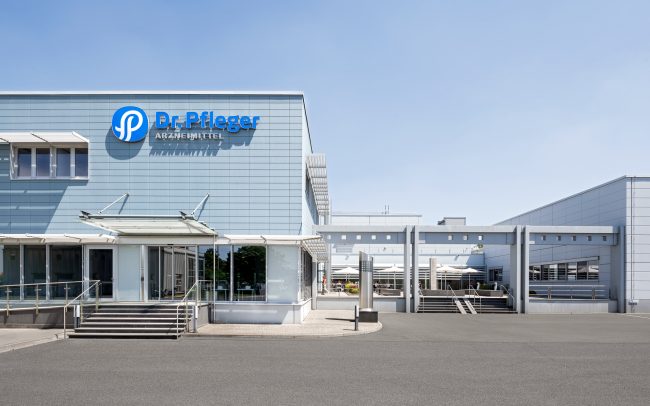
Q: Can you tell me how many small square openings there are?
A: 13